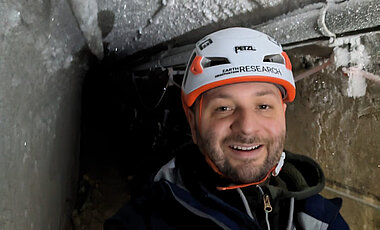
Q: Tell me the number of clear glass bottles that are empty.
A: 0